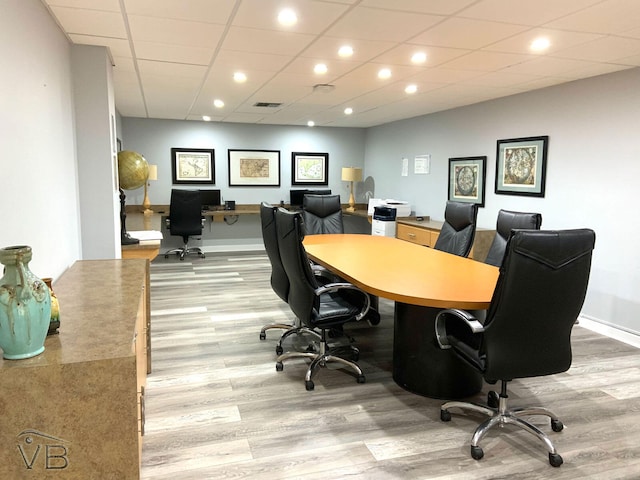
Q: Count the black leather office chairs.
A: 7